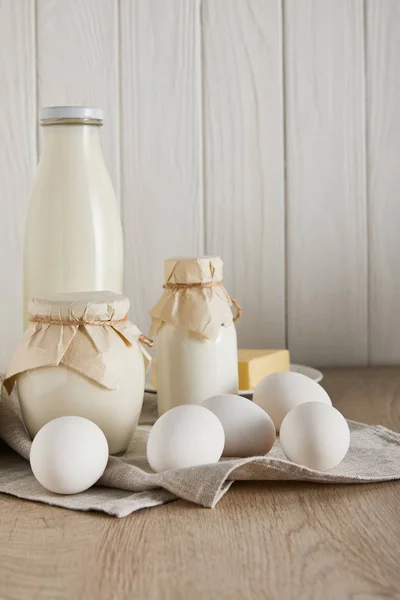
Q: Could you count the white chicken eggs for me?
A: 5